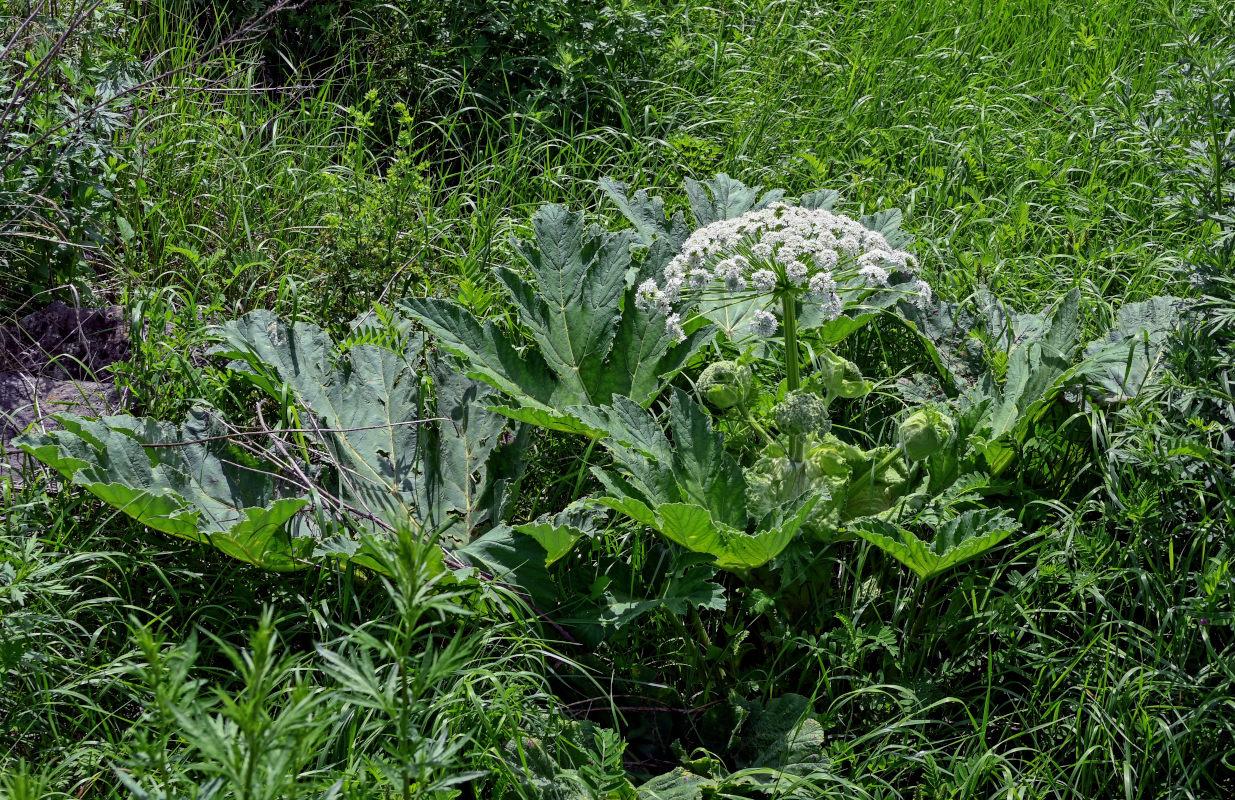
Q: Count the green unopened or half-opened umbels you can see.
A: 4